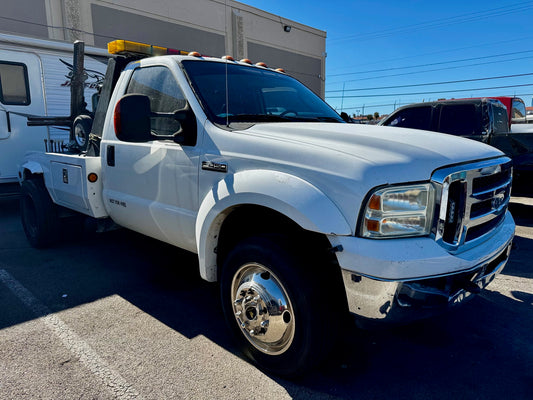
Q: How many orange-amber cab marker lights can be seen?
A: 5